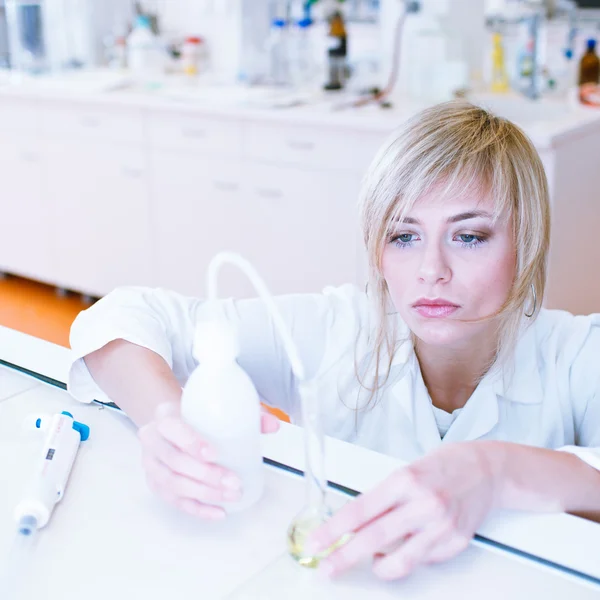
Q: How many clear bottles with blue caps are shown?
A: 2